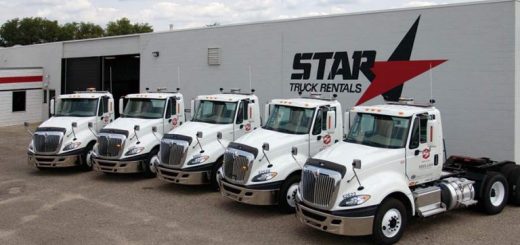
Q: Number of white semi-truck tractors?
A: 5